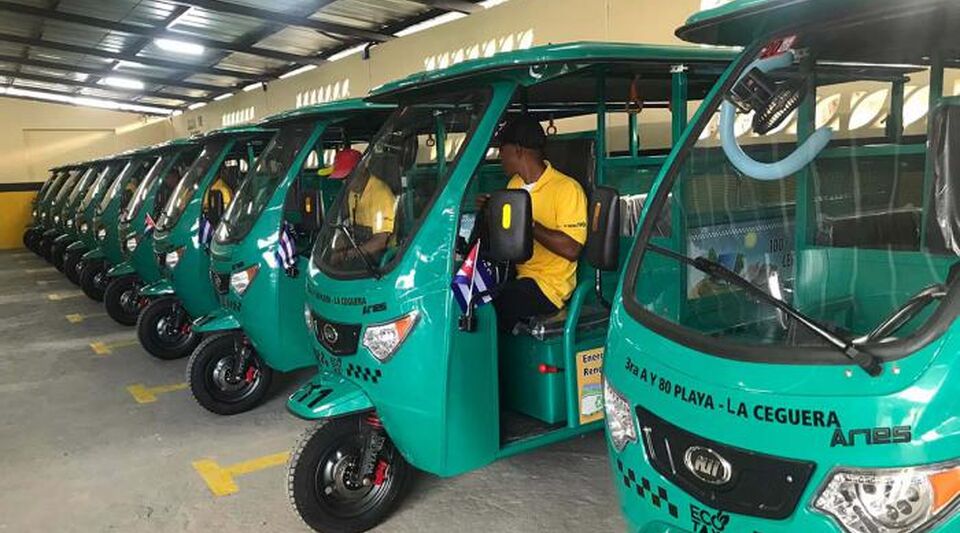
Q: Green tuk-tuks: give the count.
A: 11